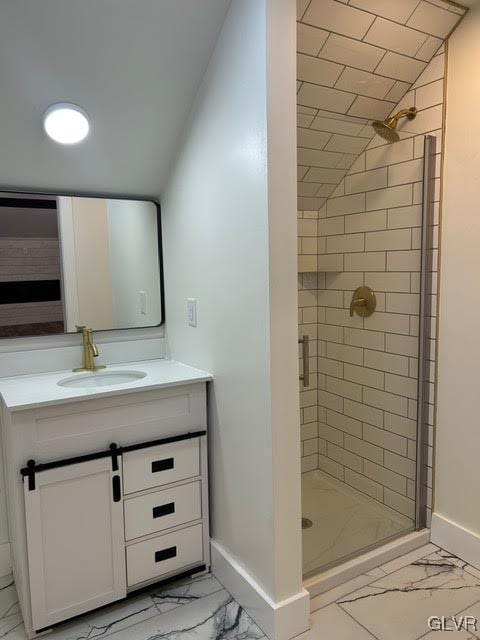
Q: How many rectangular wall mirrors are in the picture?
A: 1